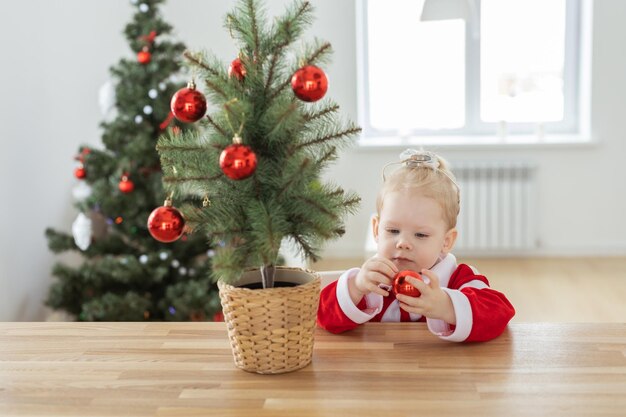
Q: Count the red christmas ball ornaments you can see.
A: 9